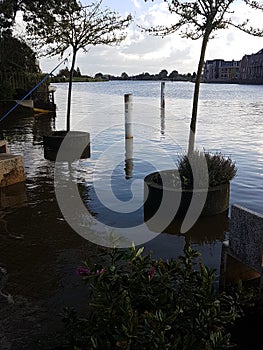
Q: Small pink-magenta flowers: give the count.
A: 3